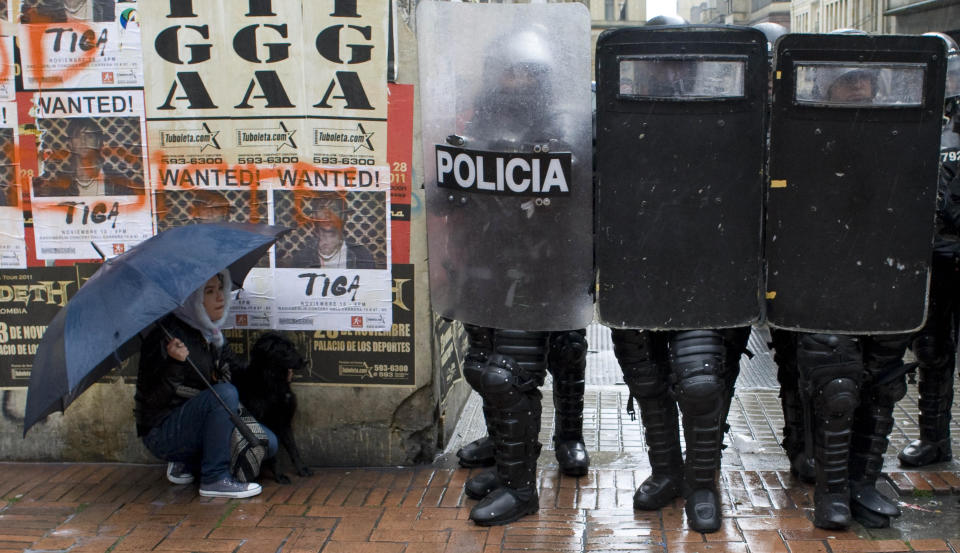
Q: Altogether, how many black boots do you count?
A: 10